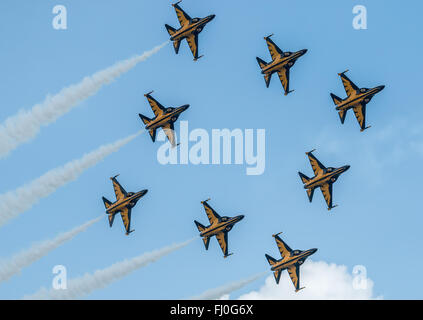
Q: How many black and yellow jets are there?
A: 8